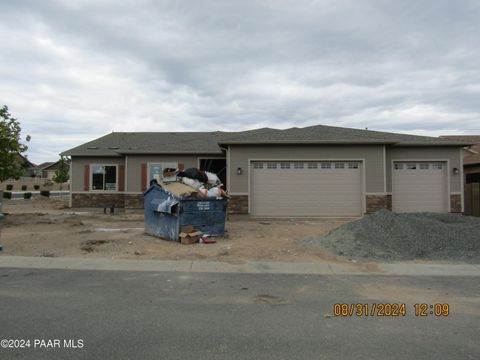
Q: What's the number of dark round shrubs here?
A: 6